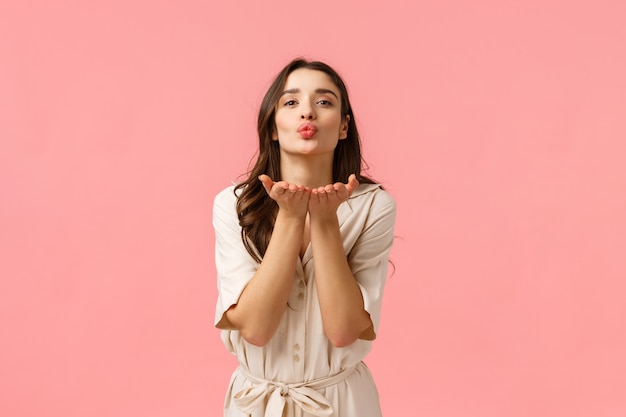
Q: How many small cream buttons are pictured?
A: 4